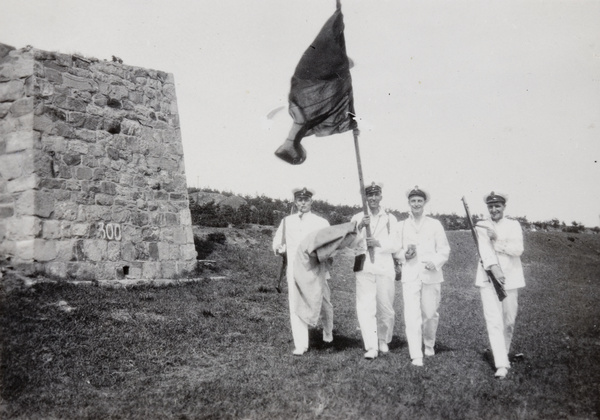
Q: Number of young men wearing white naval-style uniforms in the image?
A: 4